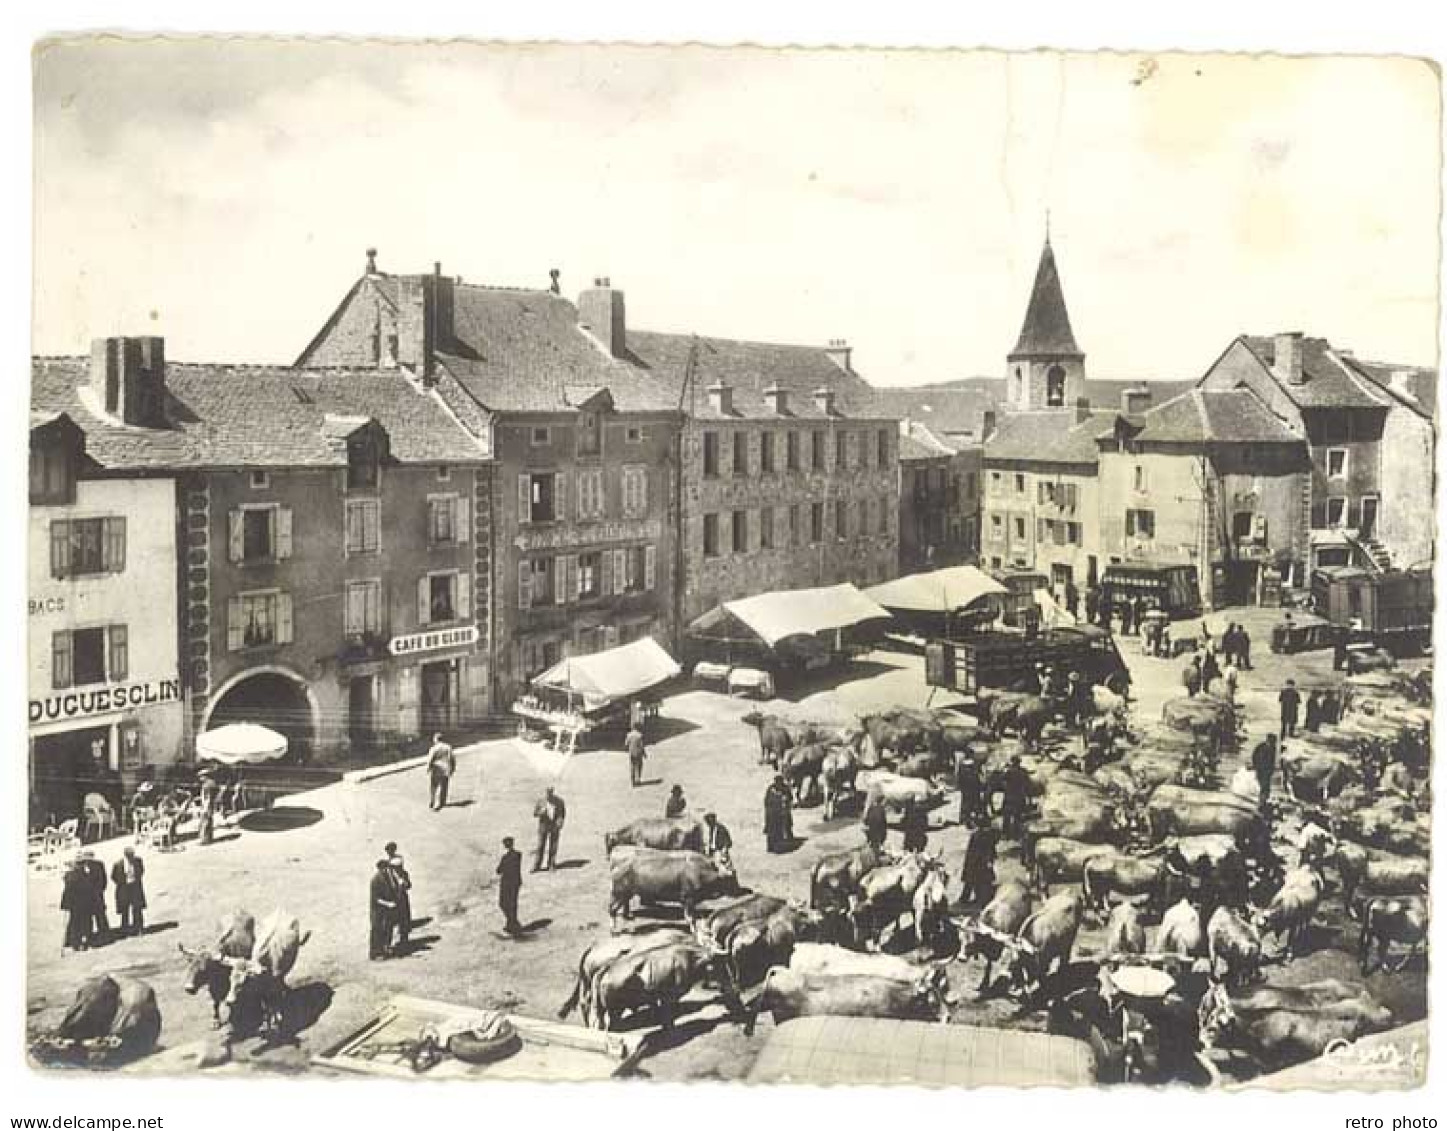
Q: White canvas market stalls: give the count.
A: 3